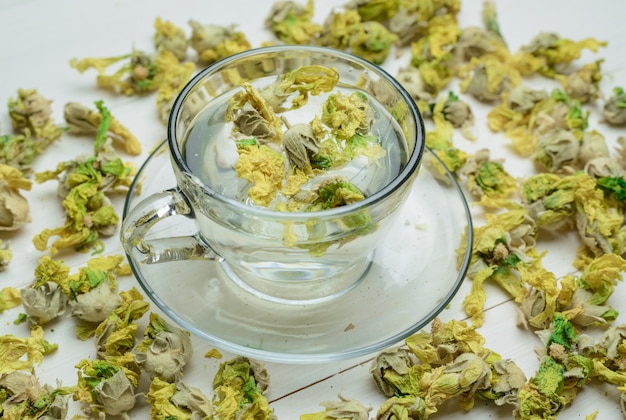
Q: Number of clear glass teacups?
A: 1